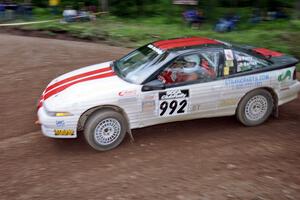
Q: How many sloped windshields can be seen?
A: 1